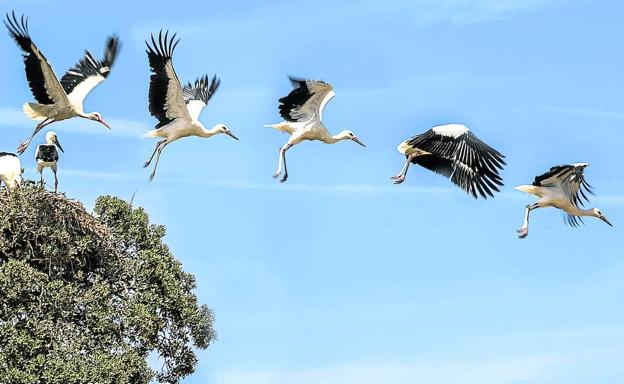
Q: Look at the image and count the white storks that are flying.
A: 5